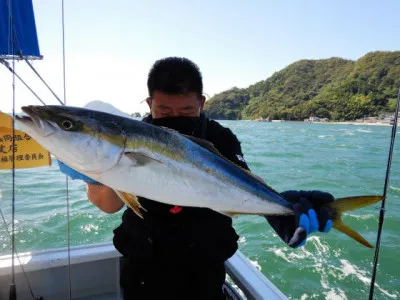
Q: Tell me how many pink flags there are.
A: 0